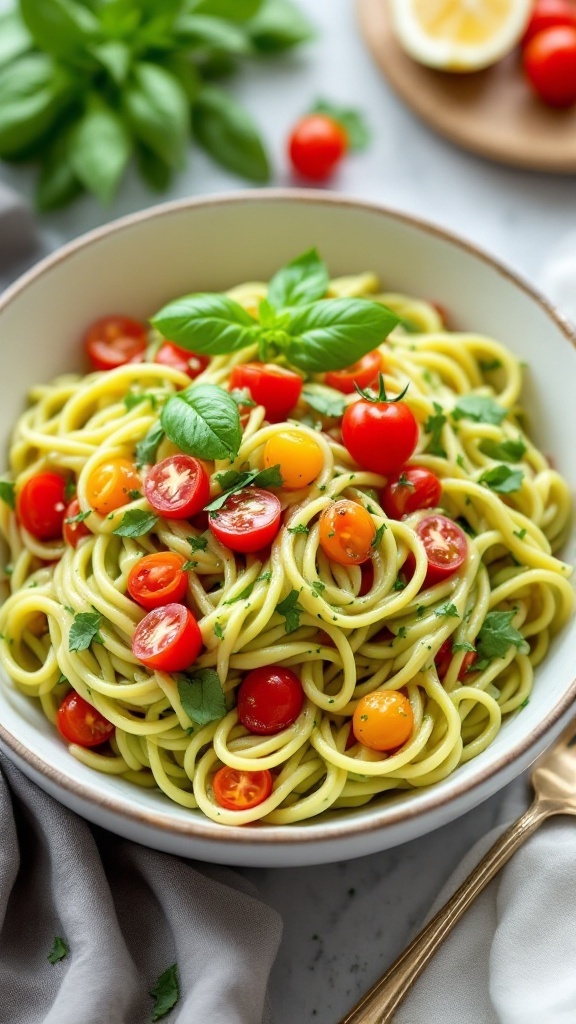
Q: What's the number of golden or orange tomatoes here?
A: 4